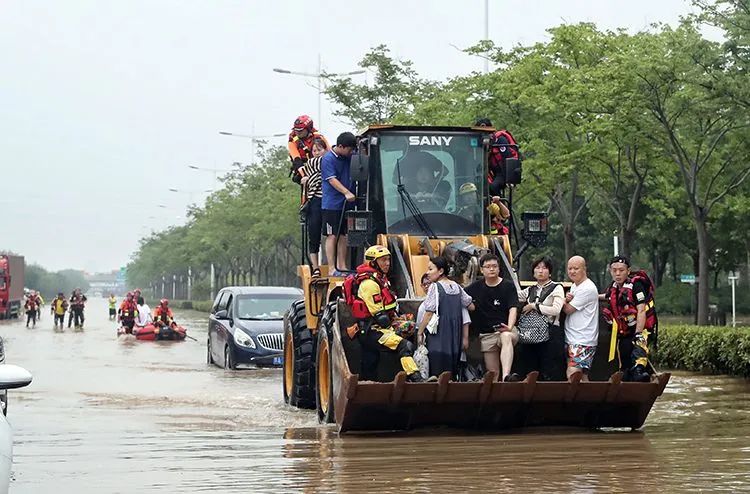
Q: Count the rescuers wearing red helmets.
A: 4